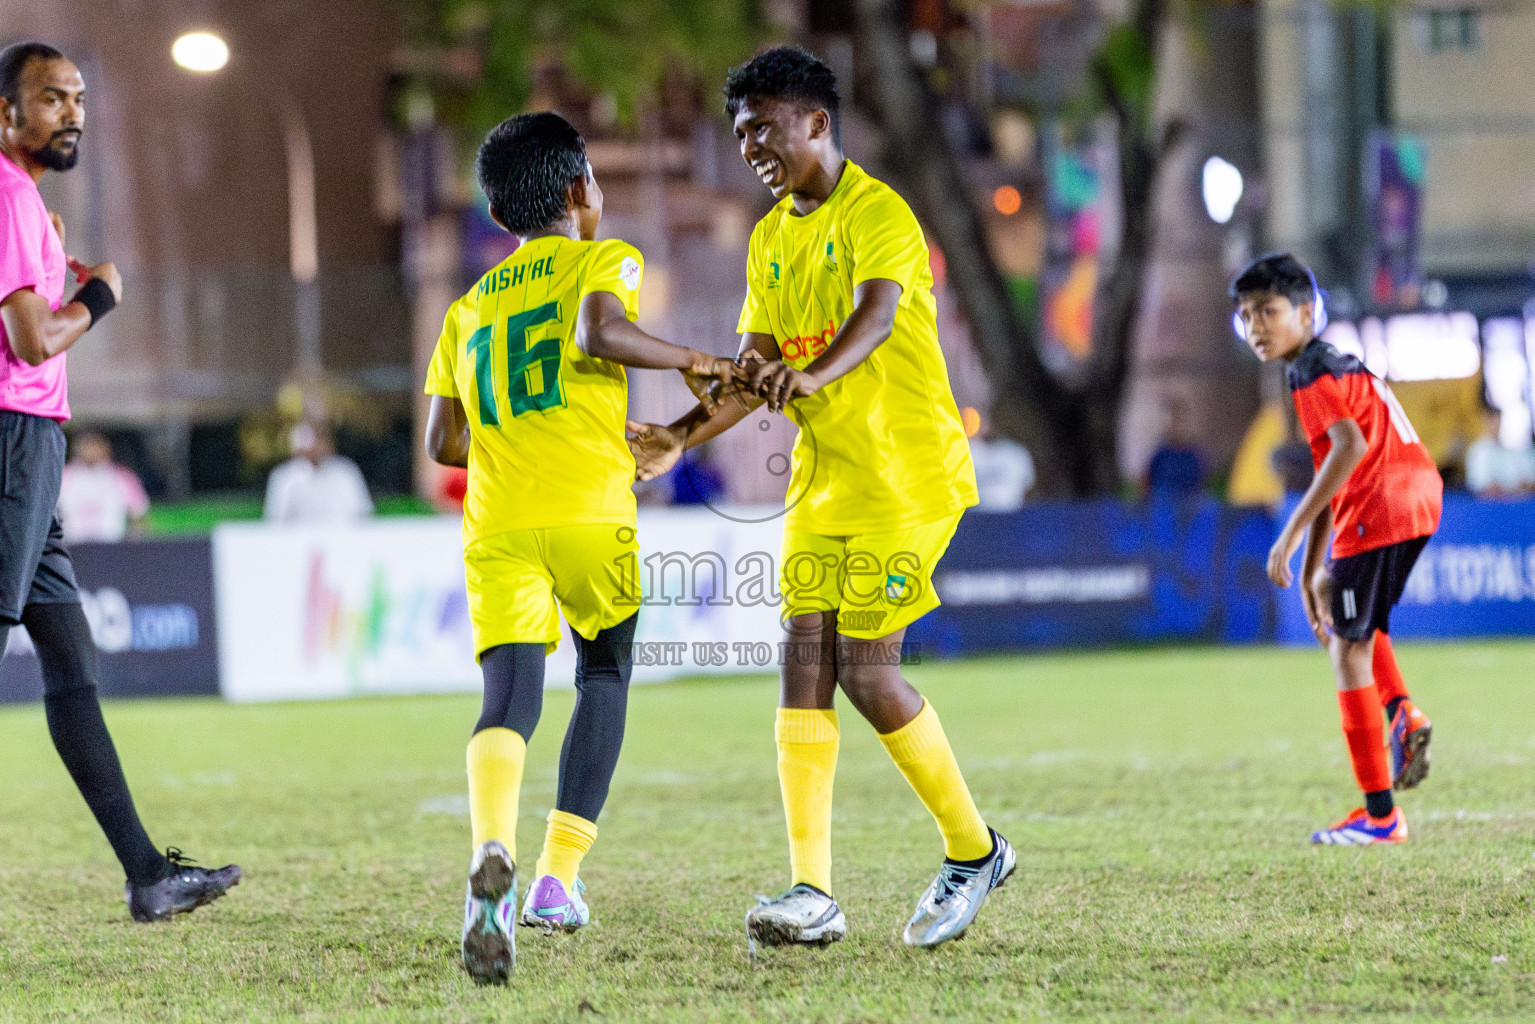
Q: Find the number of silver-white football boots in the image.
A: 2